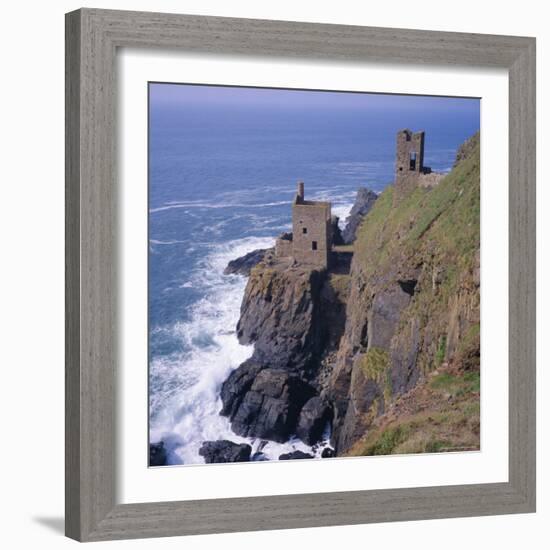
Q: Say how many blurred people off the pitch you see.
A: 0